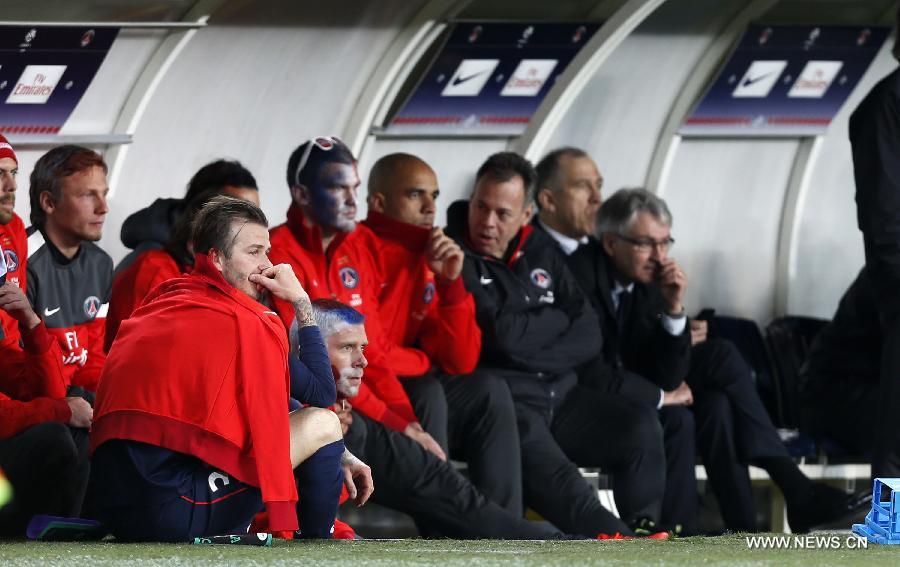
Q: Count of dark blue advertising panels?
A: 3